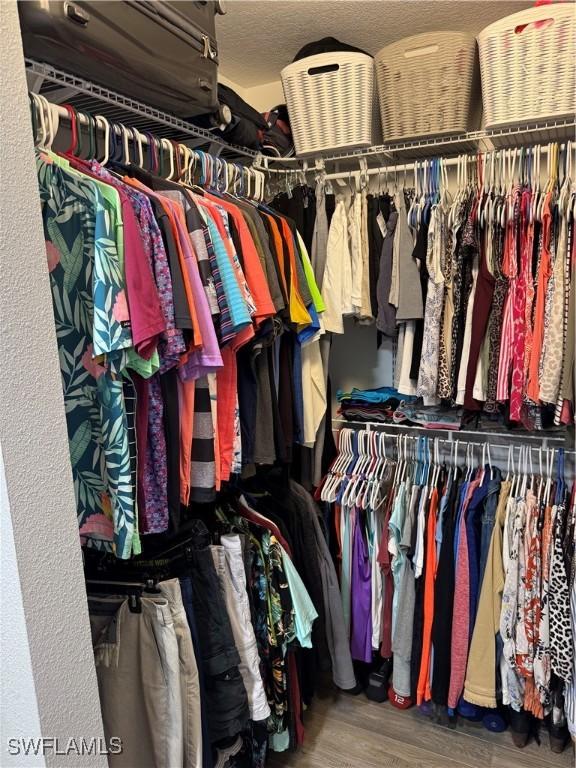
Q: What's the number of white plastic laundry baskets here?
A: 2